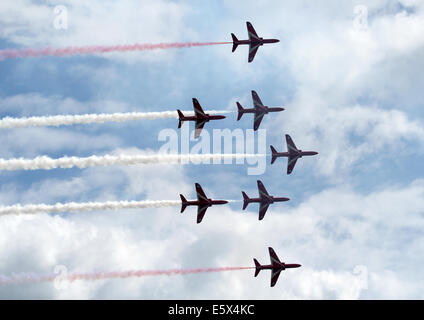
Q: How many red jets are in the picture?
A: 7